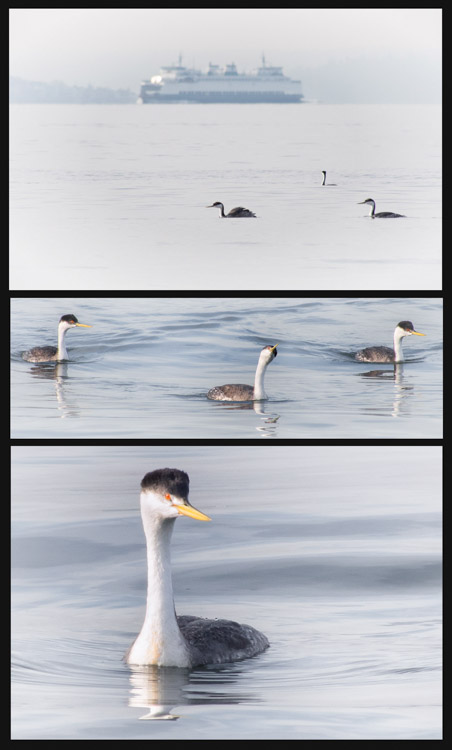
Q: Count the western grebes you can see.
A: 7